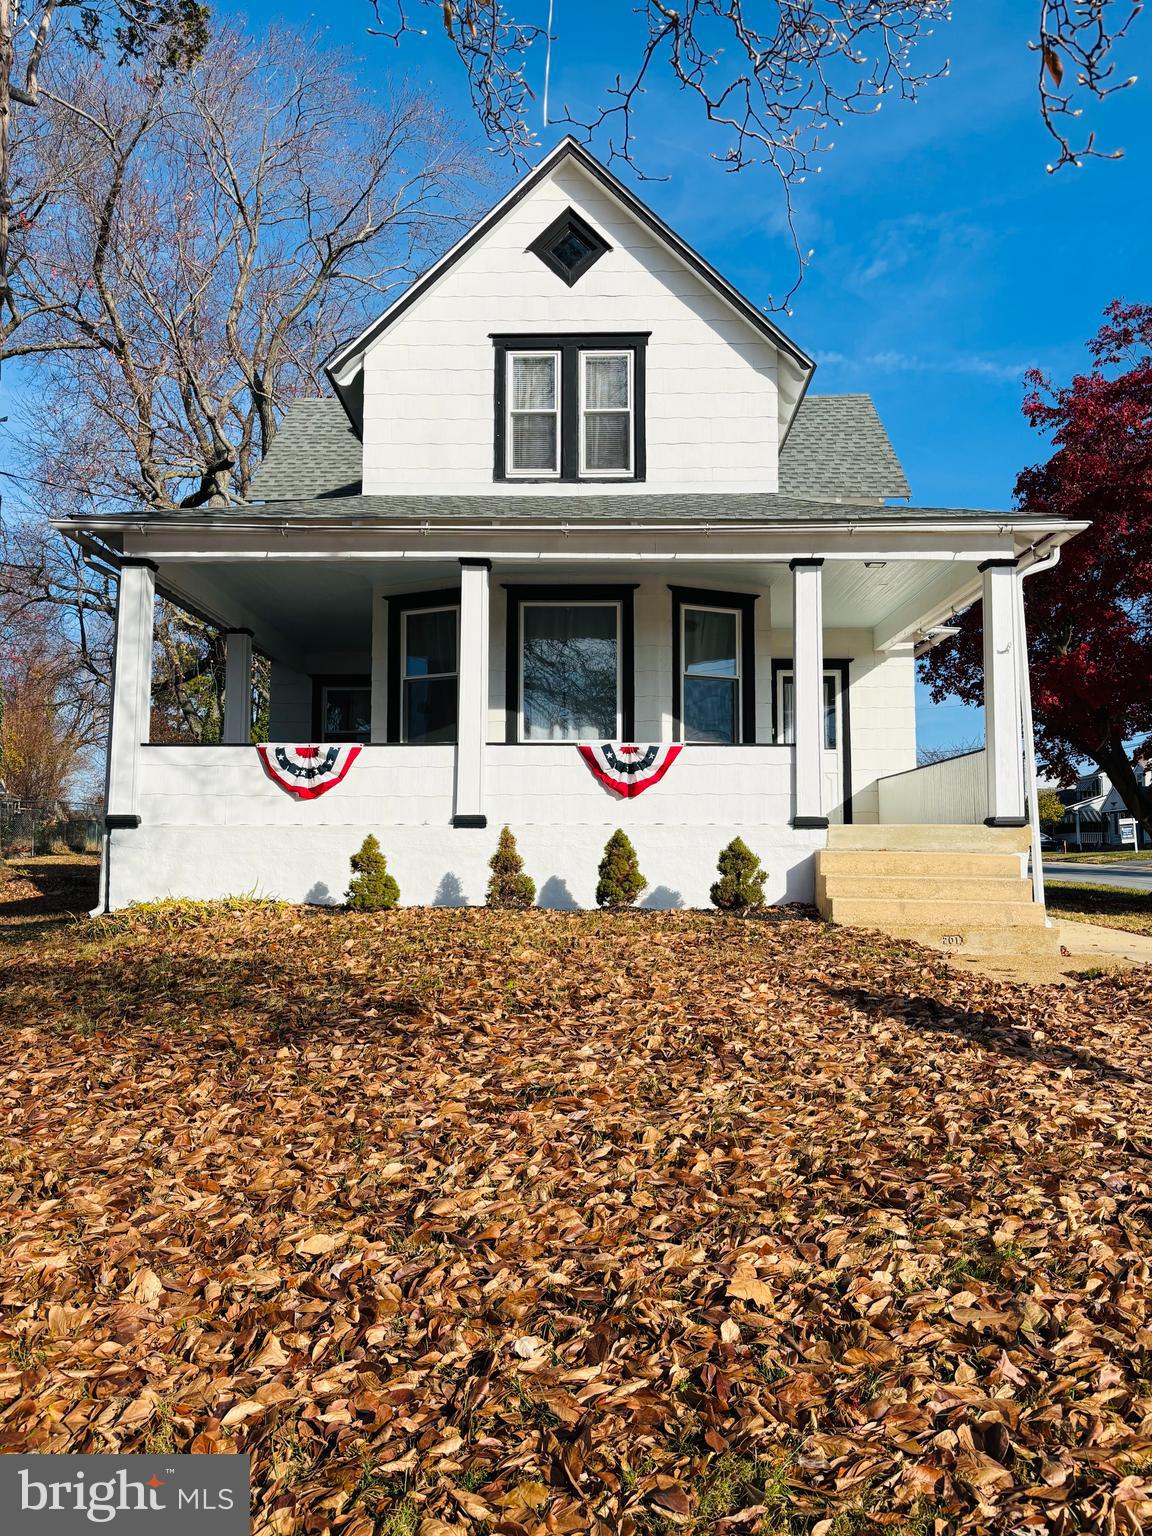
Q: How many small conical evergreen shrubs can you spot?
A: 4